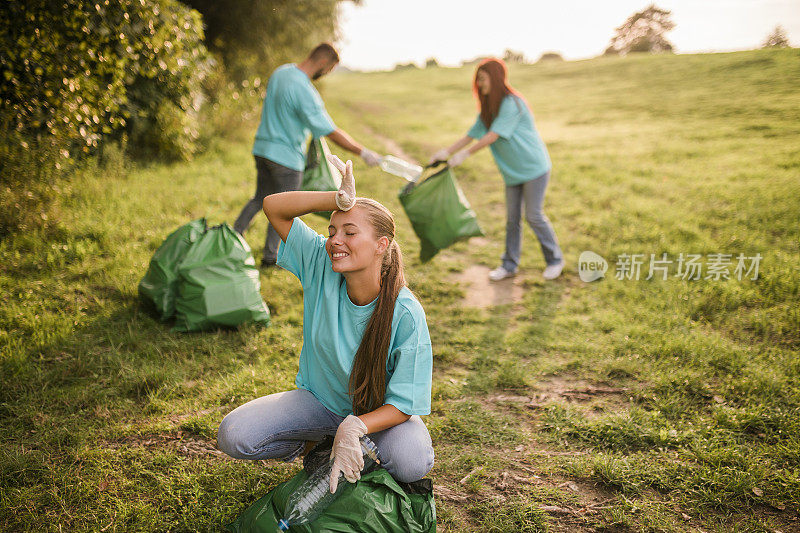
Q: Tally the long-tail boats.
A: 0